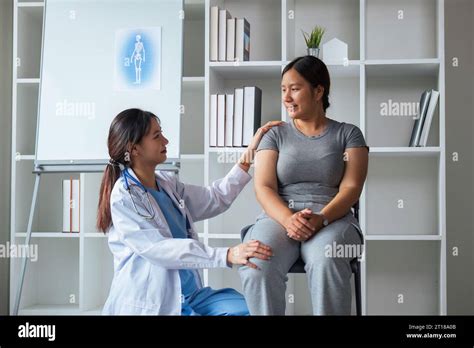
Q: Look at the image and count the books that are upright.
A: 11